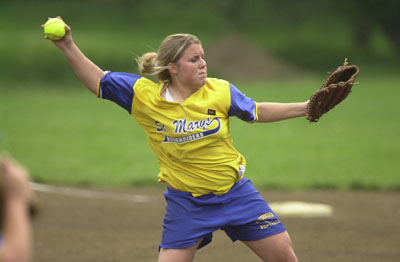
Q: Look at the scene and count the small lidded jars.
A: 0